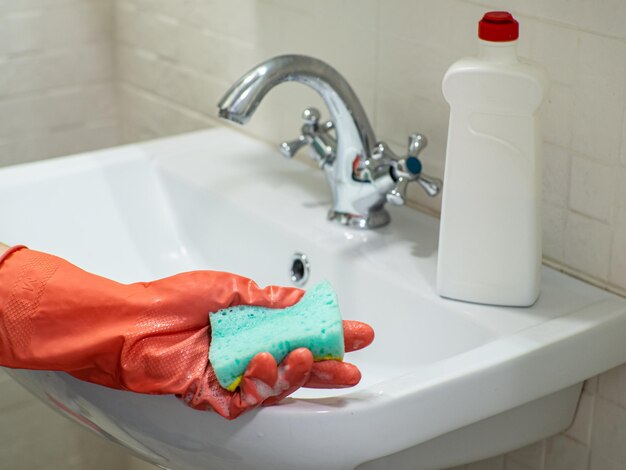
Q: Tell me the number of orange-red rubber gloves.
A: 1